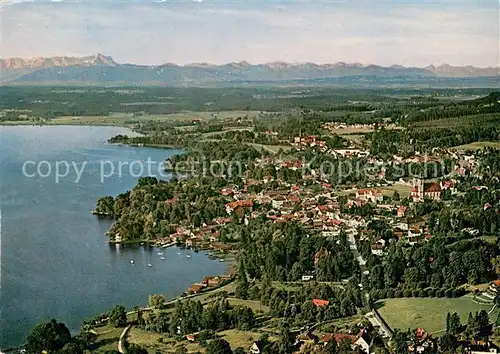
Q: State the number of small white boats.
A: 6